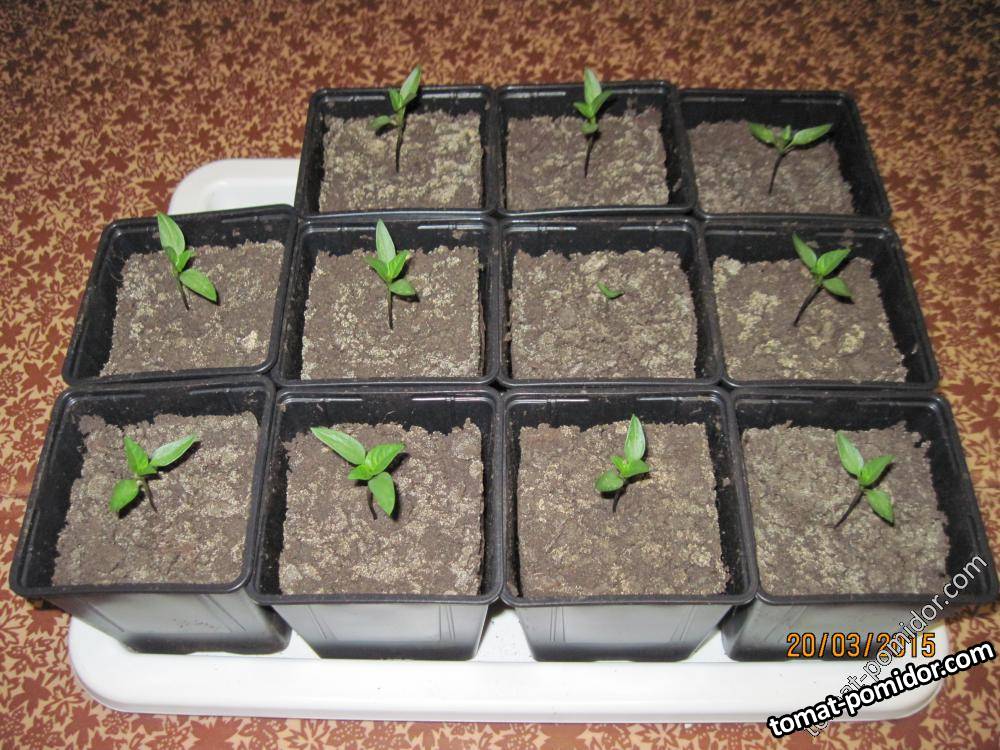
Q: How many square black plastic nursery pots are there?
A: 11